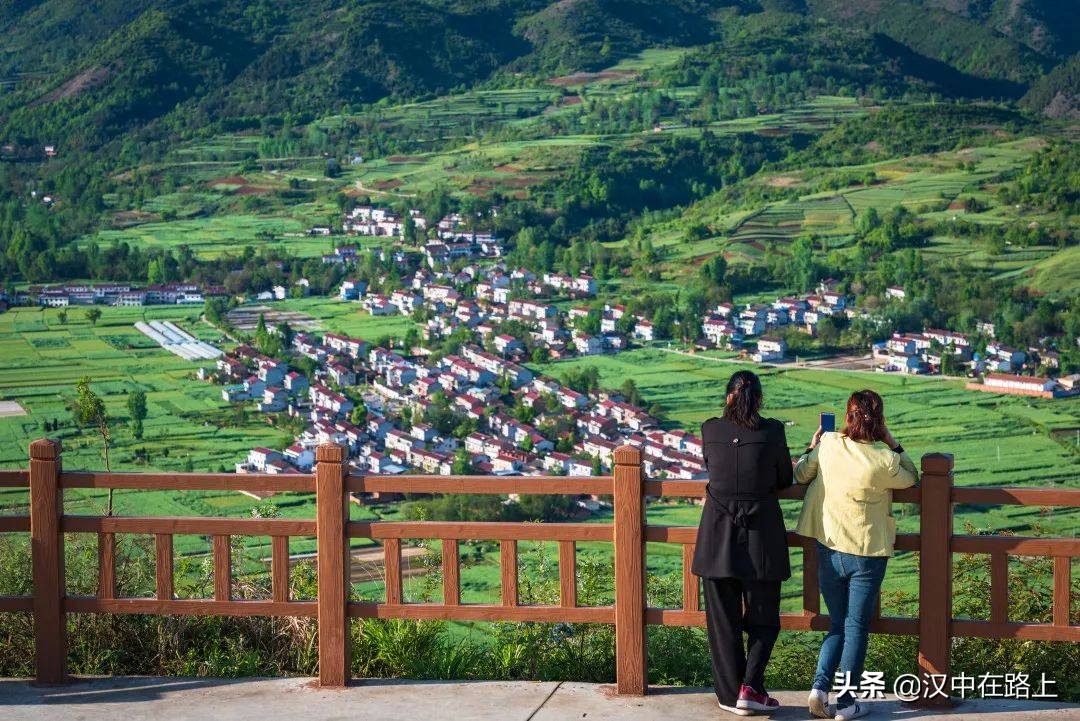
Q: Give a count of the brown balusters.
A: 13